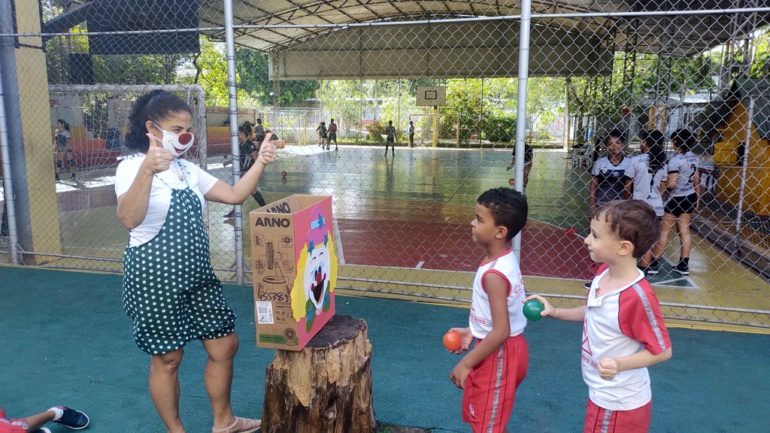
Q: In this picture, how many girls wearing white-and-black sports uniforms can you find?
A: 3